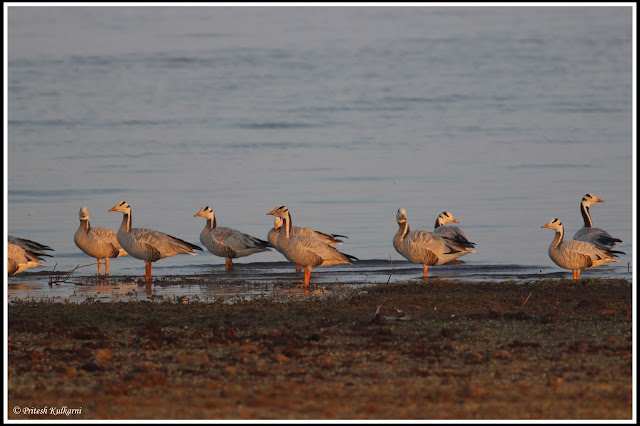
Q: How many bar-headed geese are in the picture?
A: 11